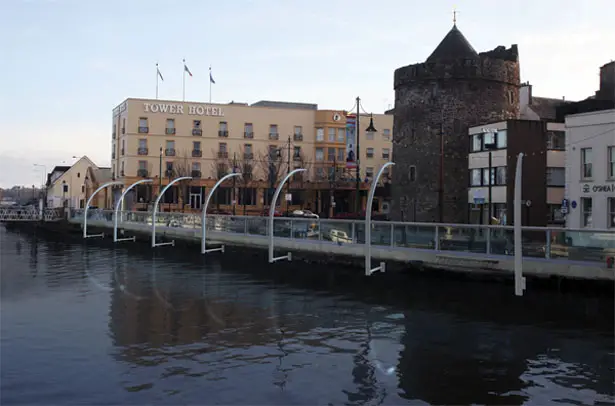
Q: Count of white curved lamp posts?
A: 7